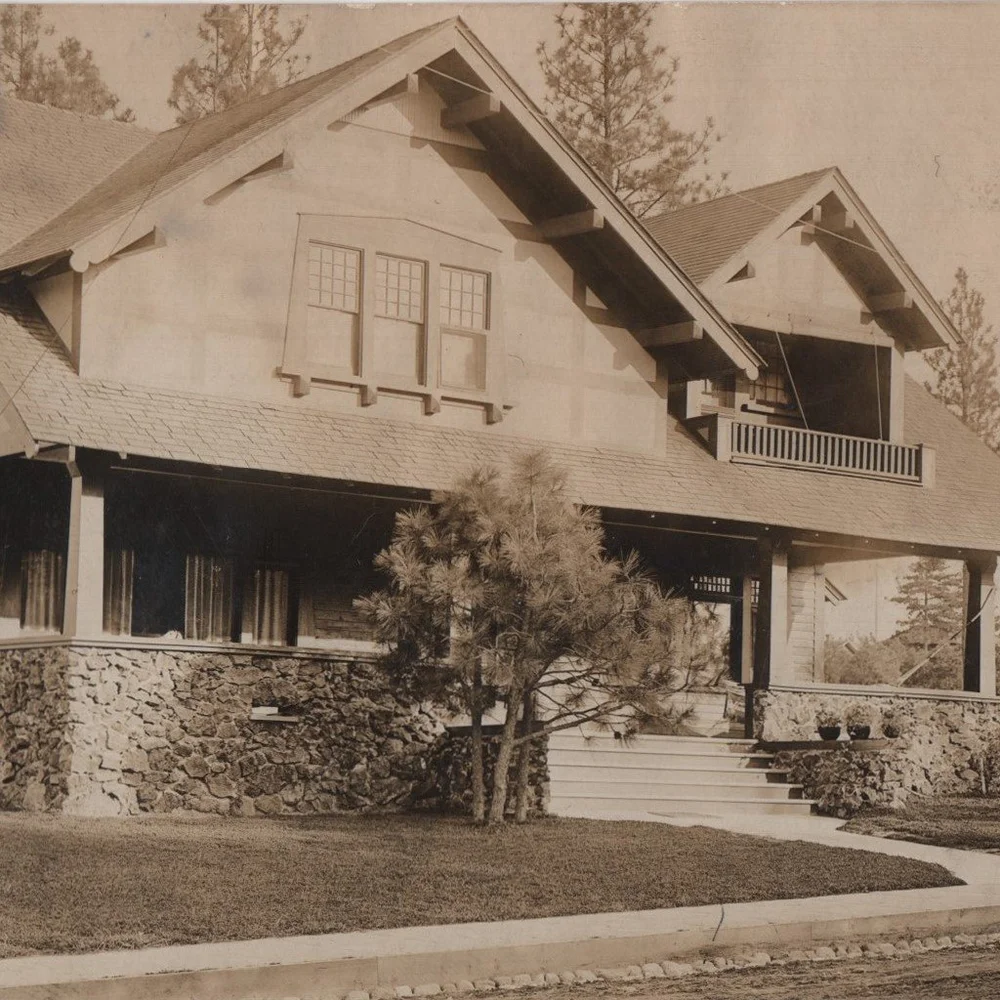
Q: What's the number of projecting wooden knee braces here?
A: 10